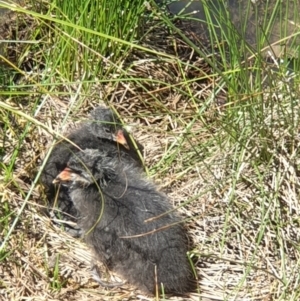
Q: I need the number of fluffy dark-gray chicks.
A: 2